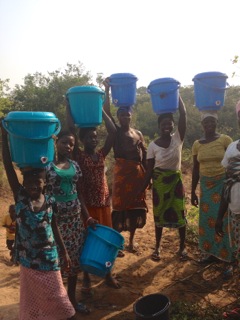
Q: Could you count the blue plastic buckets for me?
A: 6